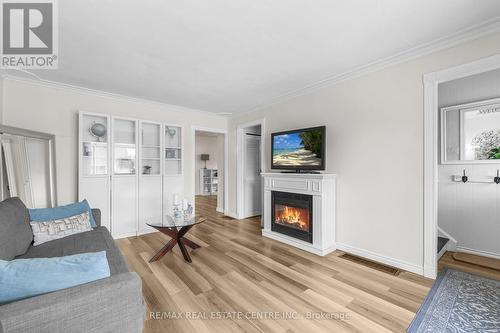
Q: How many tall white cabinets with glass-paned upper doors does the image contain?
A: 4